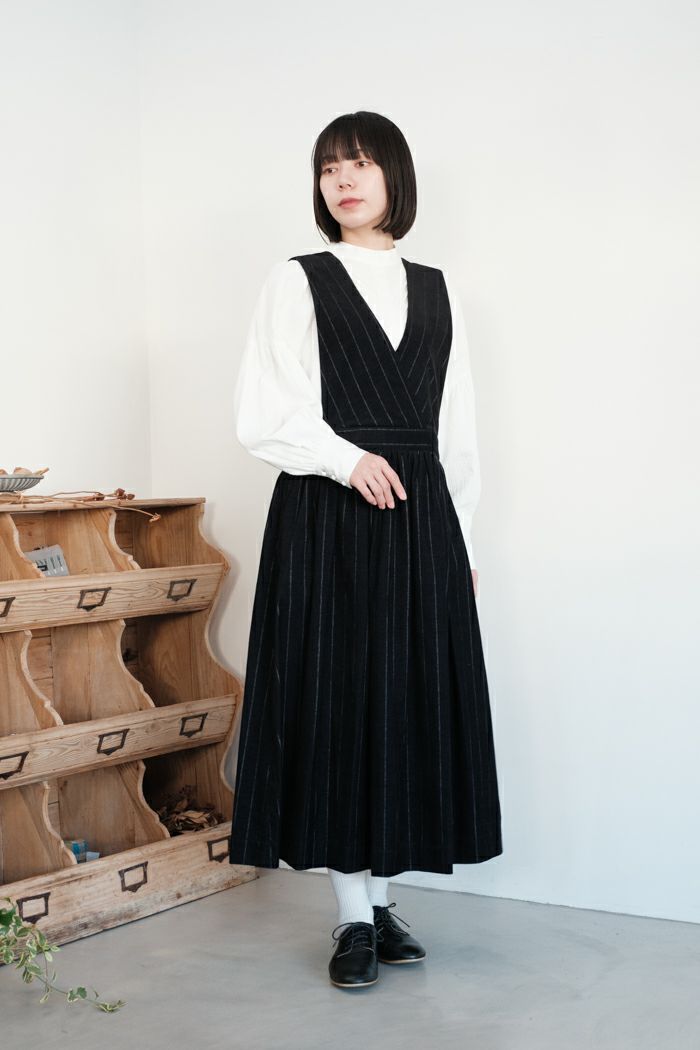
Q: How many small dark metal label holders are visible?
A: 9